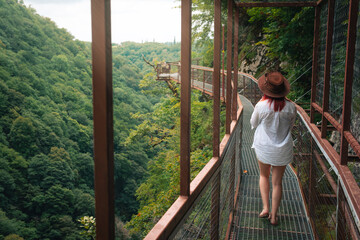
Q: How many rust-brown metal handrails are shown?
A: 2